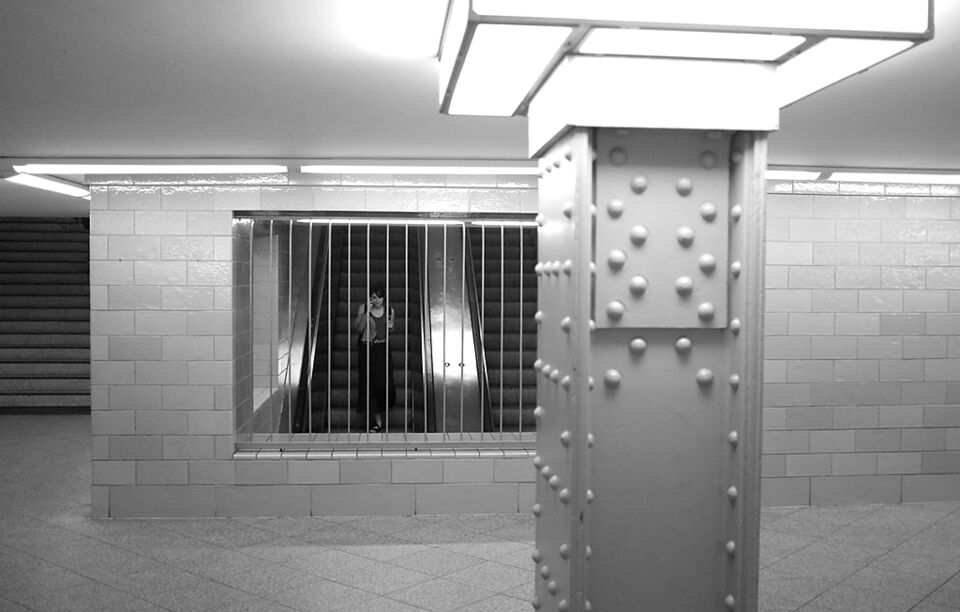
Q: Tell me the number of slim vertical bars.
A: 15